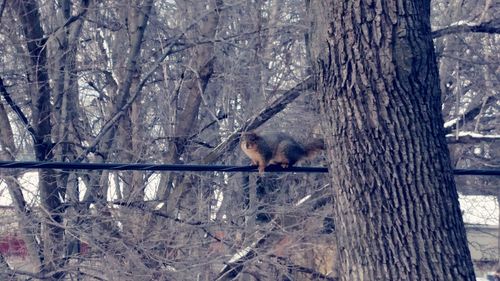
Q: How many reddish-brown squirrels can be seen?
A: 1